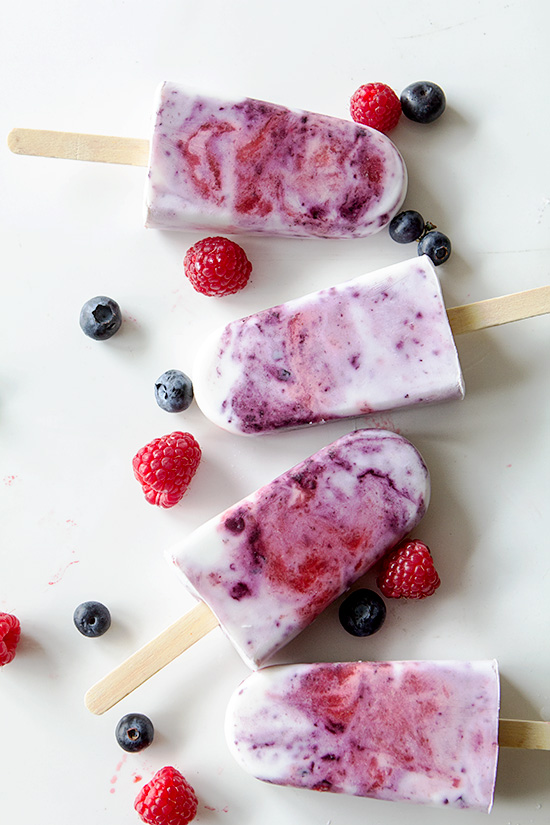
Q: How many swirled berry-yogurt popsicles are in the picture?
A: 4